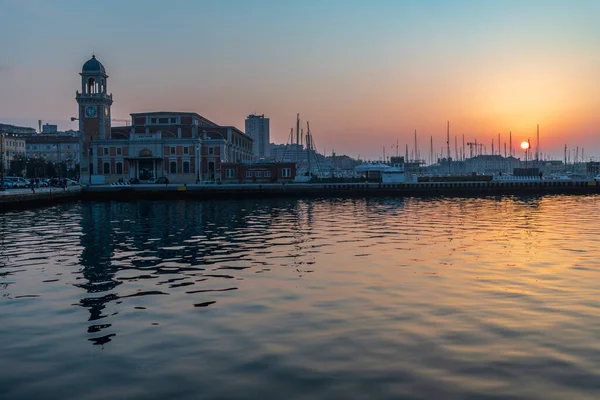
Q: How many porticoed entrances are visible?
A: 1